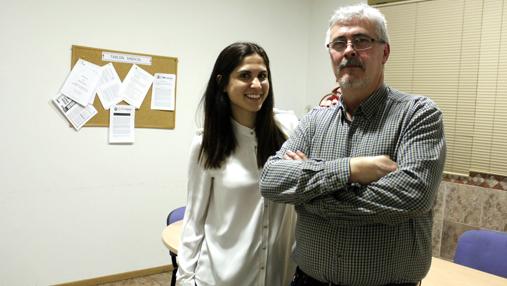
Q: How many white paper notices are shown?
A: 6